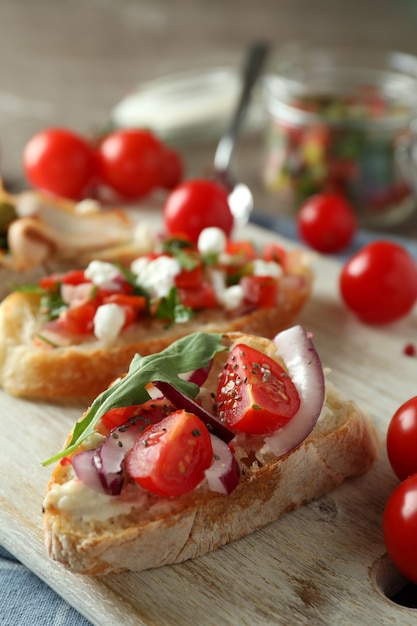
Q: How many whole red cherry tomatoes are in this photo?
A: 8